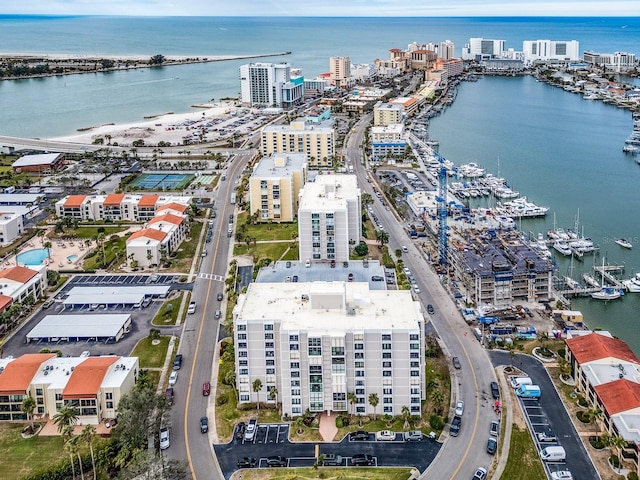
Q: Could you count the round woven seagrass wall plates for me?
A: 0